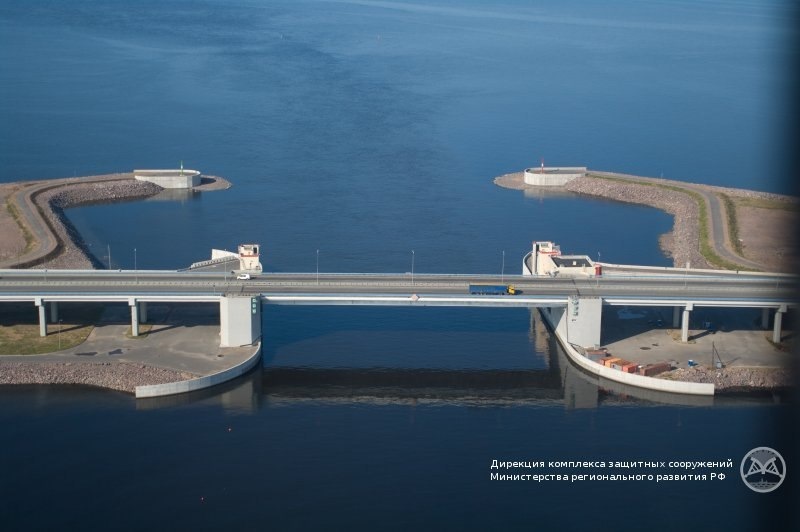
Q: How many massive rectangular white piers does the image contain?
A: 2